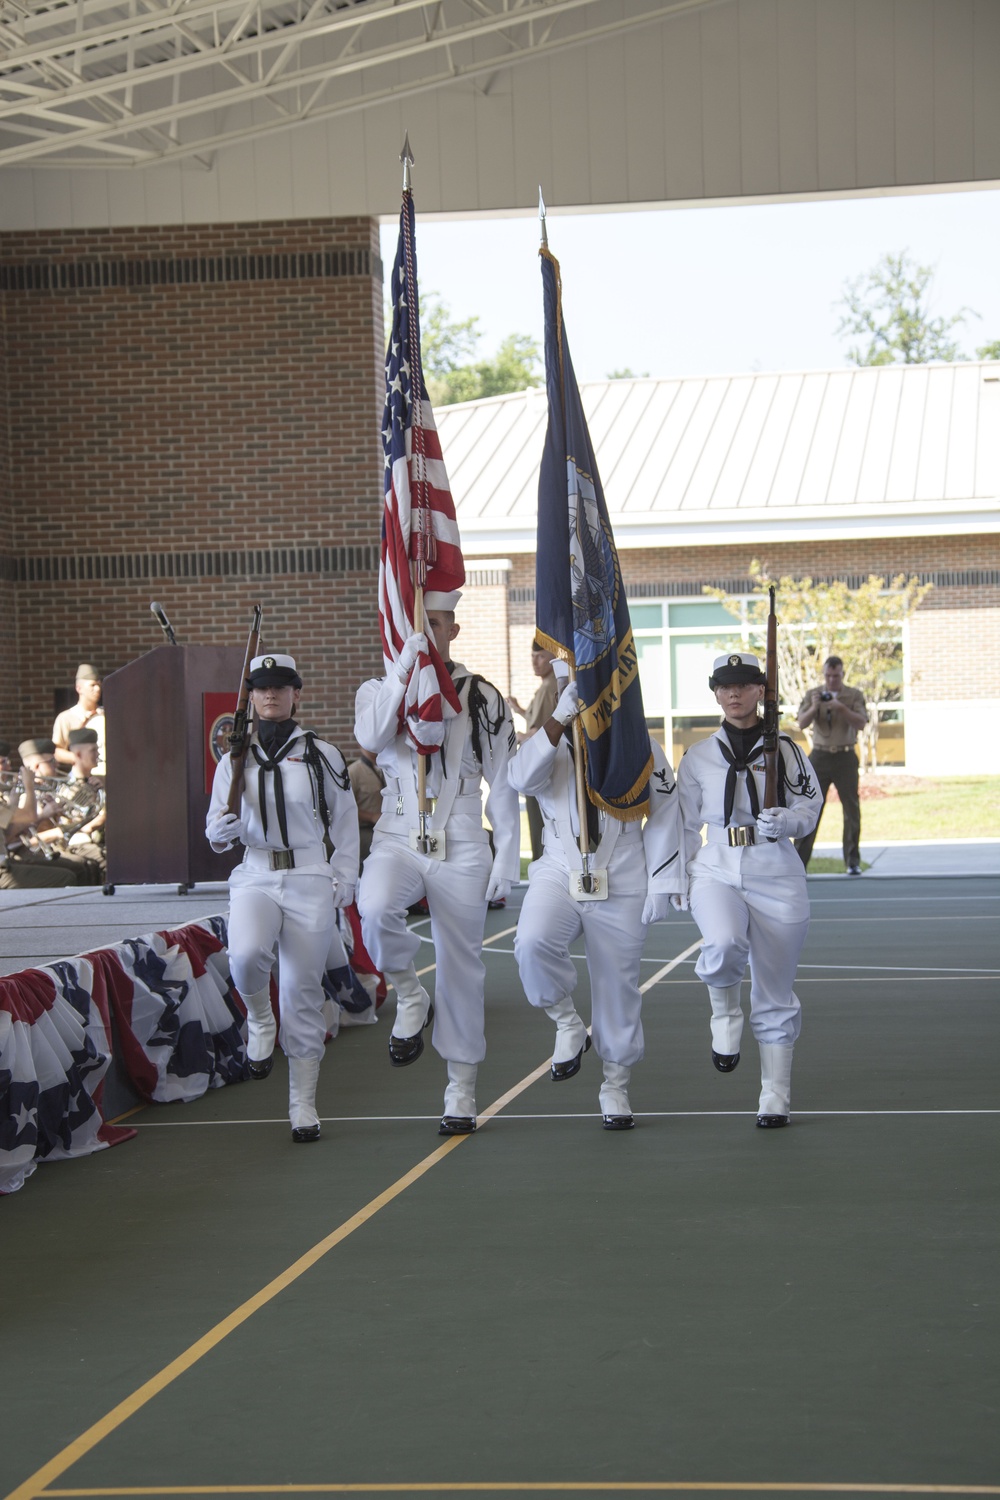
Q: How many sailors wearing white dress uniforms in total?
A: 4